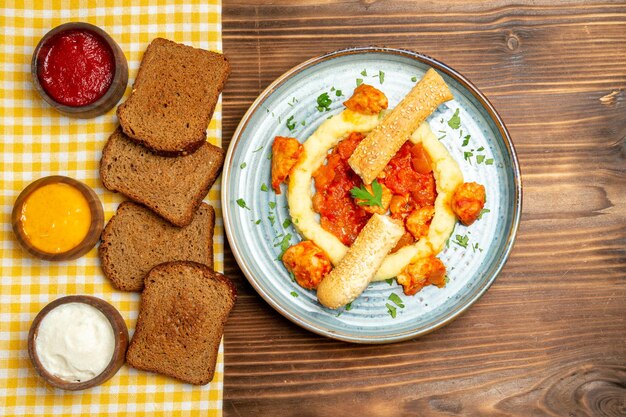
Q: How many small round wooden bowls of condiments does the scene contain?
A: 3